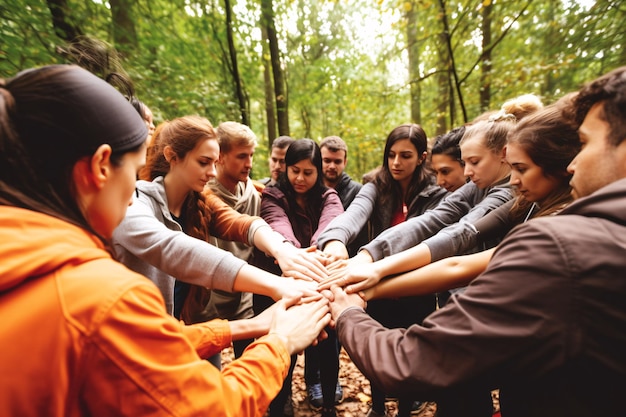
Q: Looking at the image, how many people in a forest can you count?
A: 12